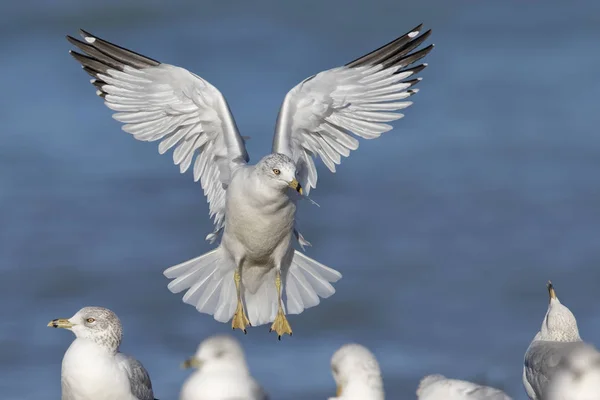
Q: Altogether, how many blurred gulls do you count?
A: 4